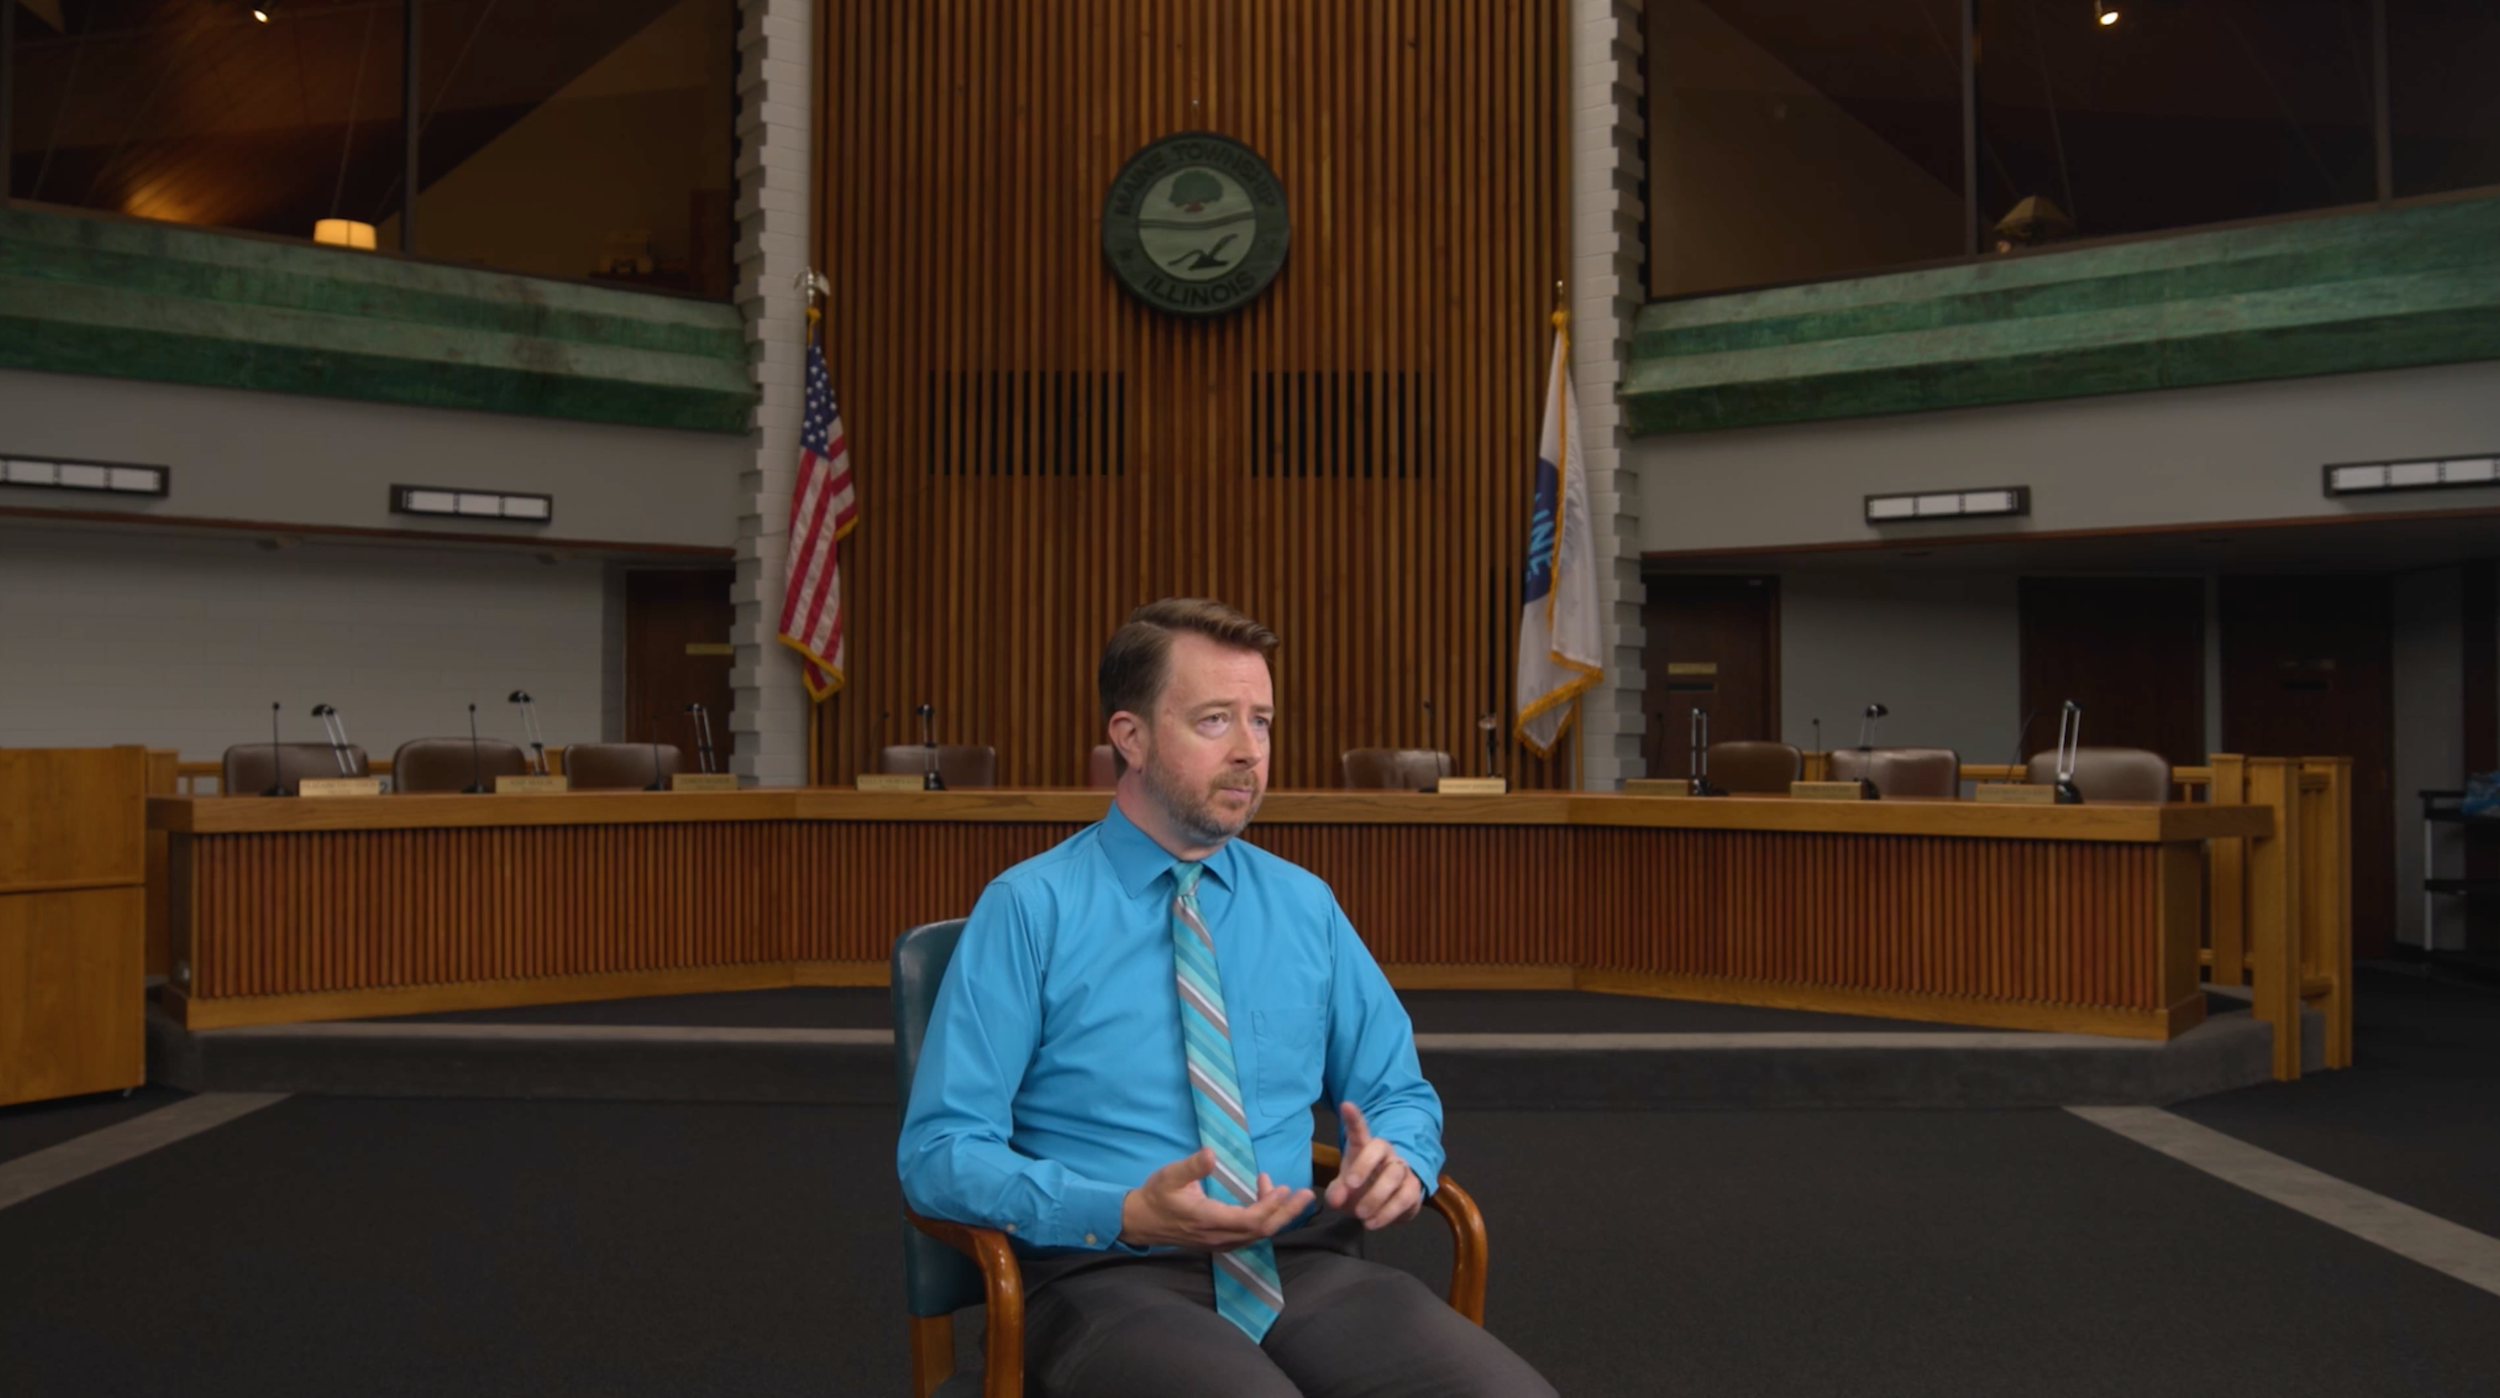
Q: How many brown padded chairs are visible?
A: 9